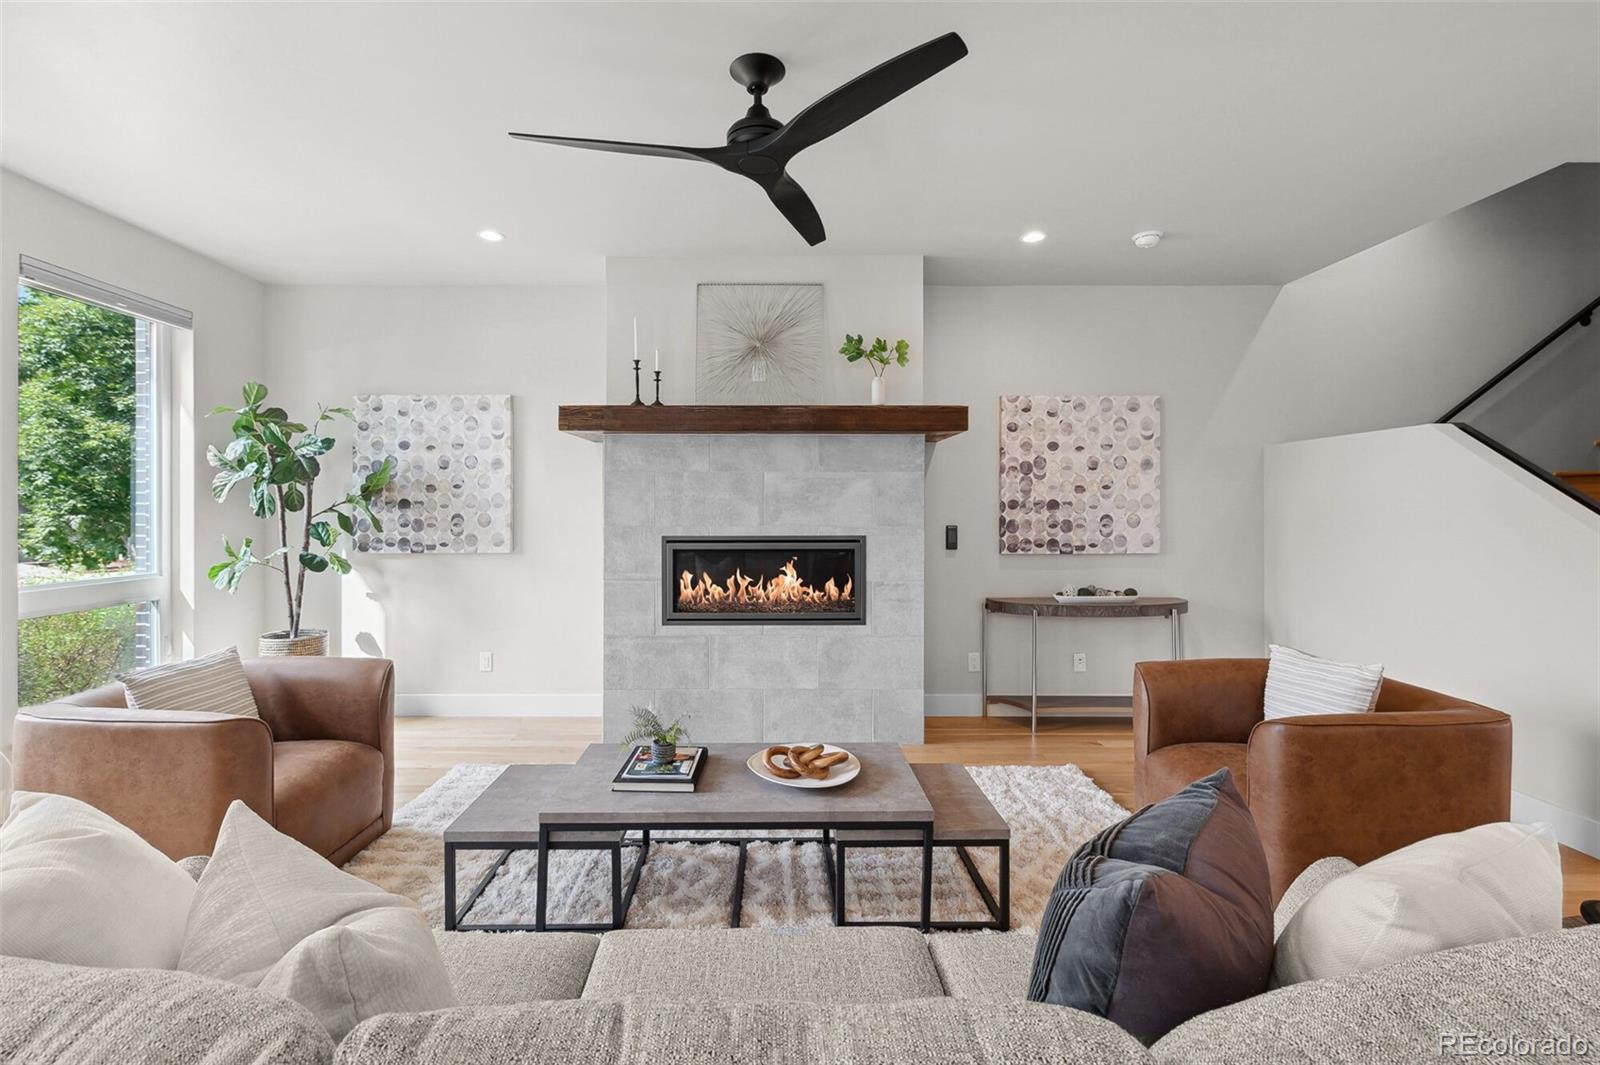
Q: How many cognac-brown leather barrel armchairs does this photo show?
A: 2